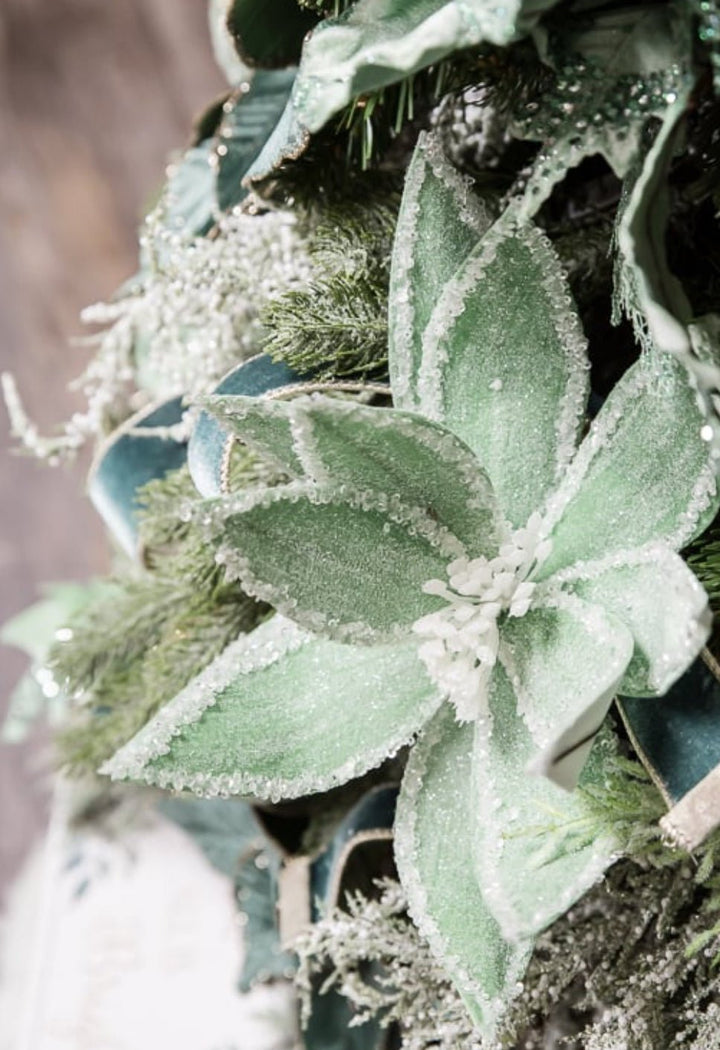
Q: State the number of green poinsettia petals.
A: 11